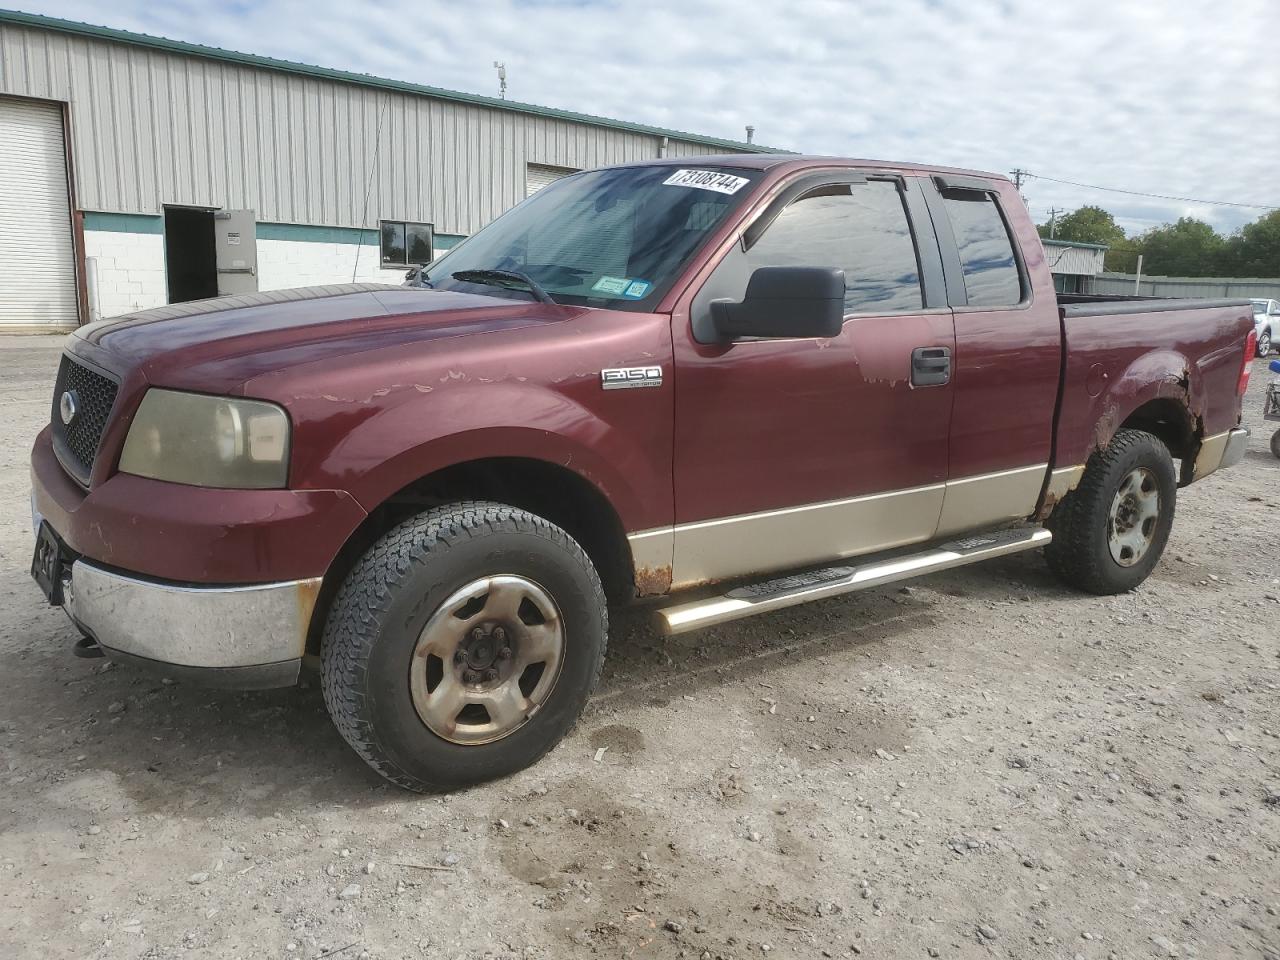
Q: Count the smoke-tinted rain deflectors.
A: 2